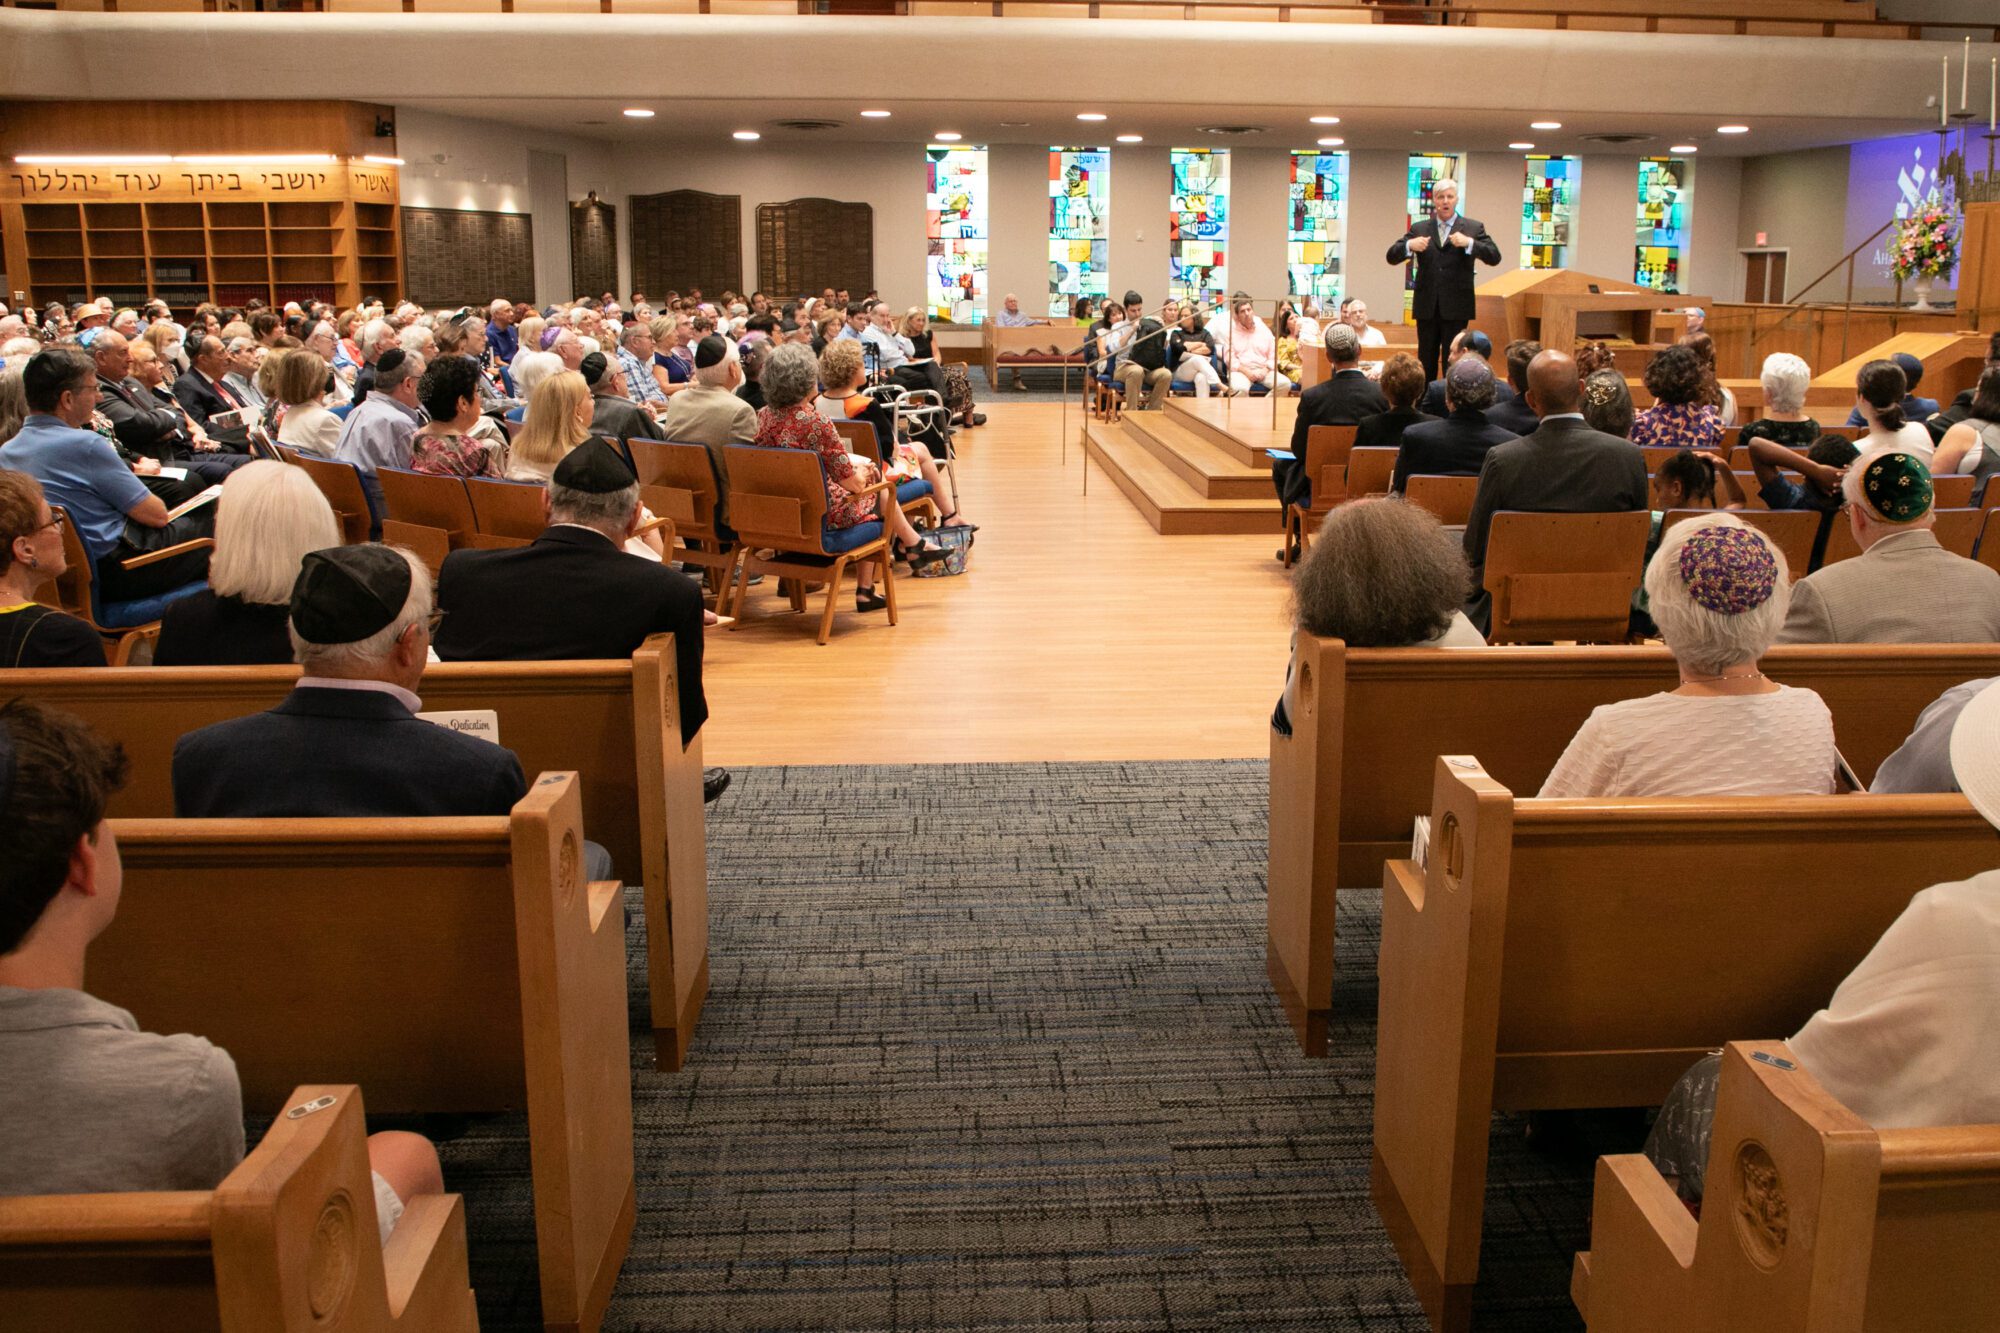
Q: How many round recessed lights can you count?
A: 12